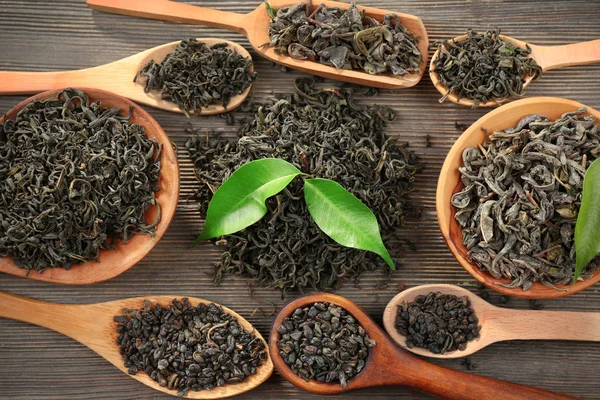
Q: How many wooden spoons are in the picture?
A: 6